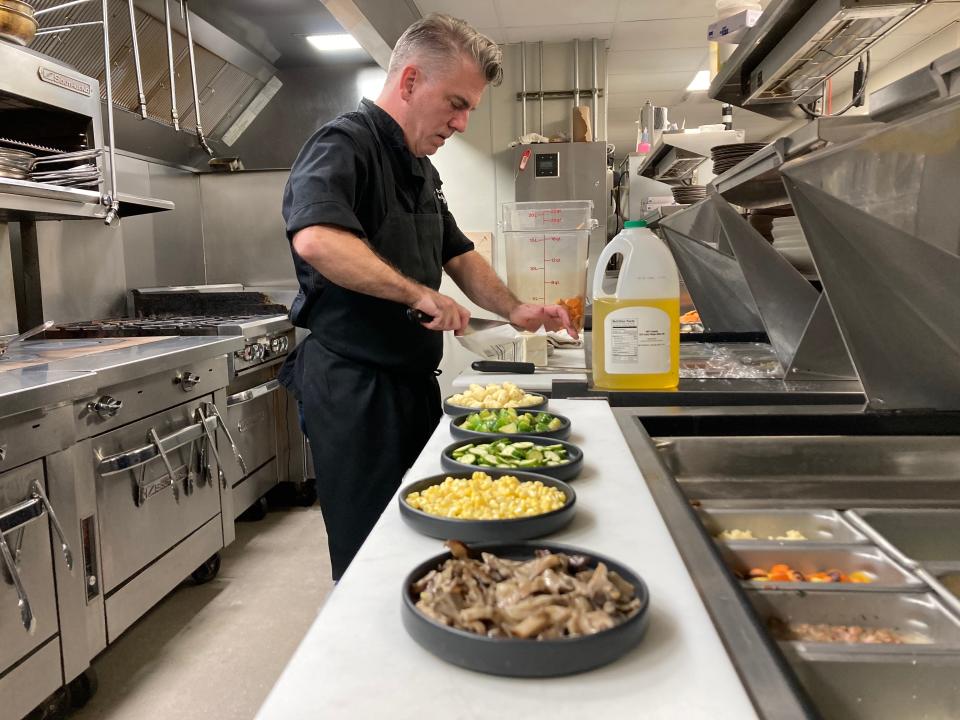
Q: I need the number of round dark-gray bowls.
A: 5